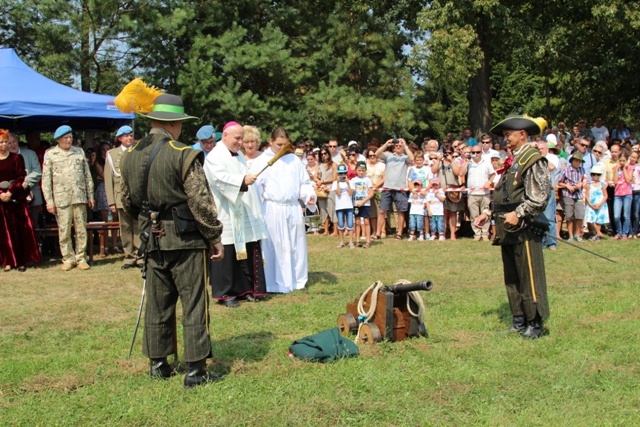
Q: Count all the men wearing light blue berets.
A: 3